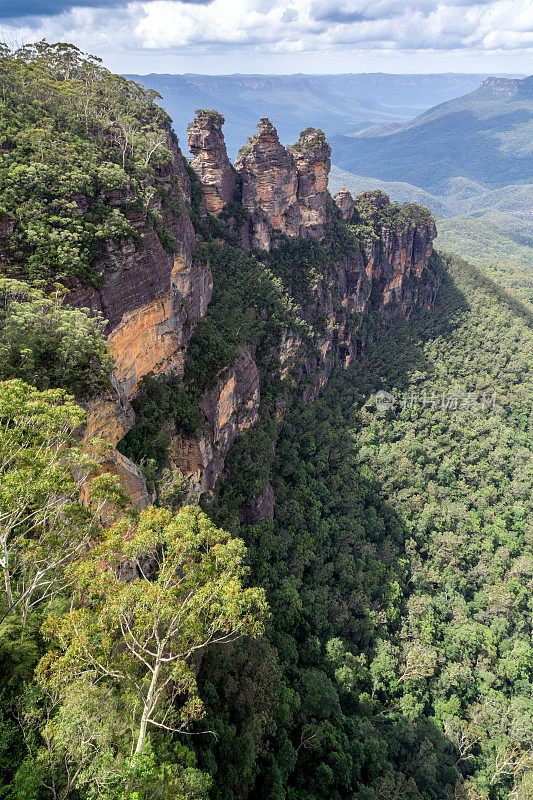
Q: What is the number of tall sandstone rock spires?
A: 3